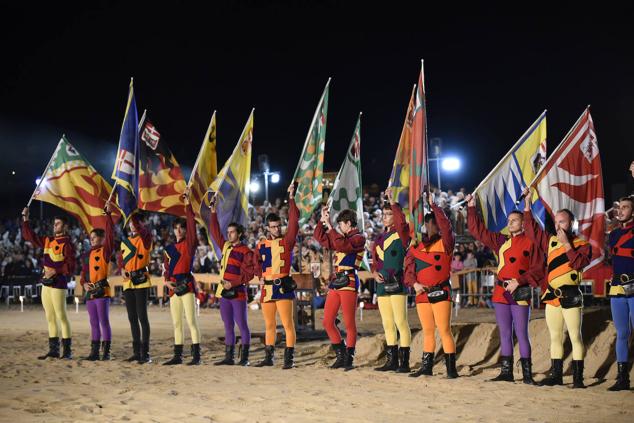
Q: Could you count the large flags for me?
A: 11